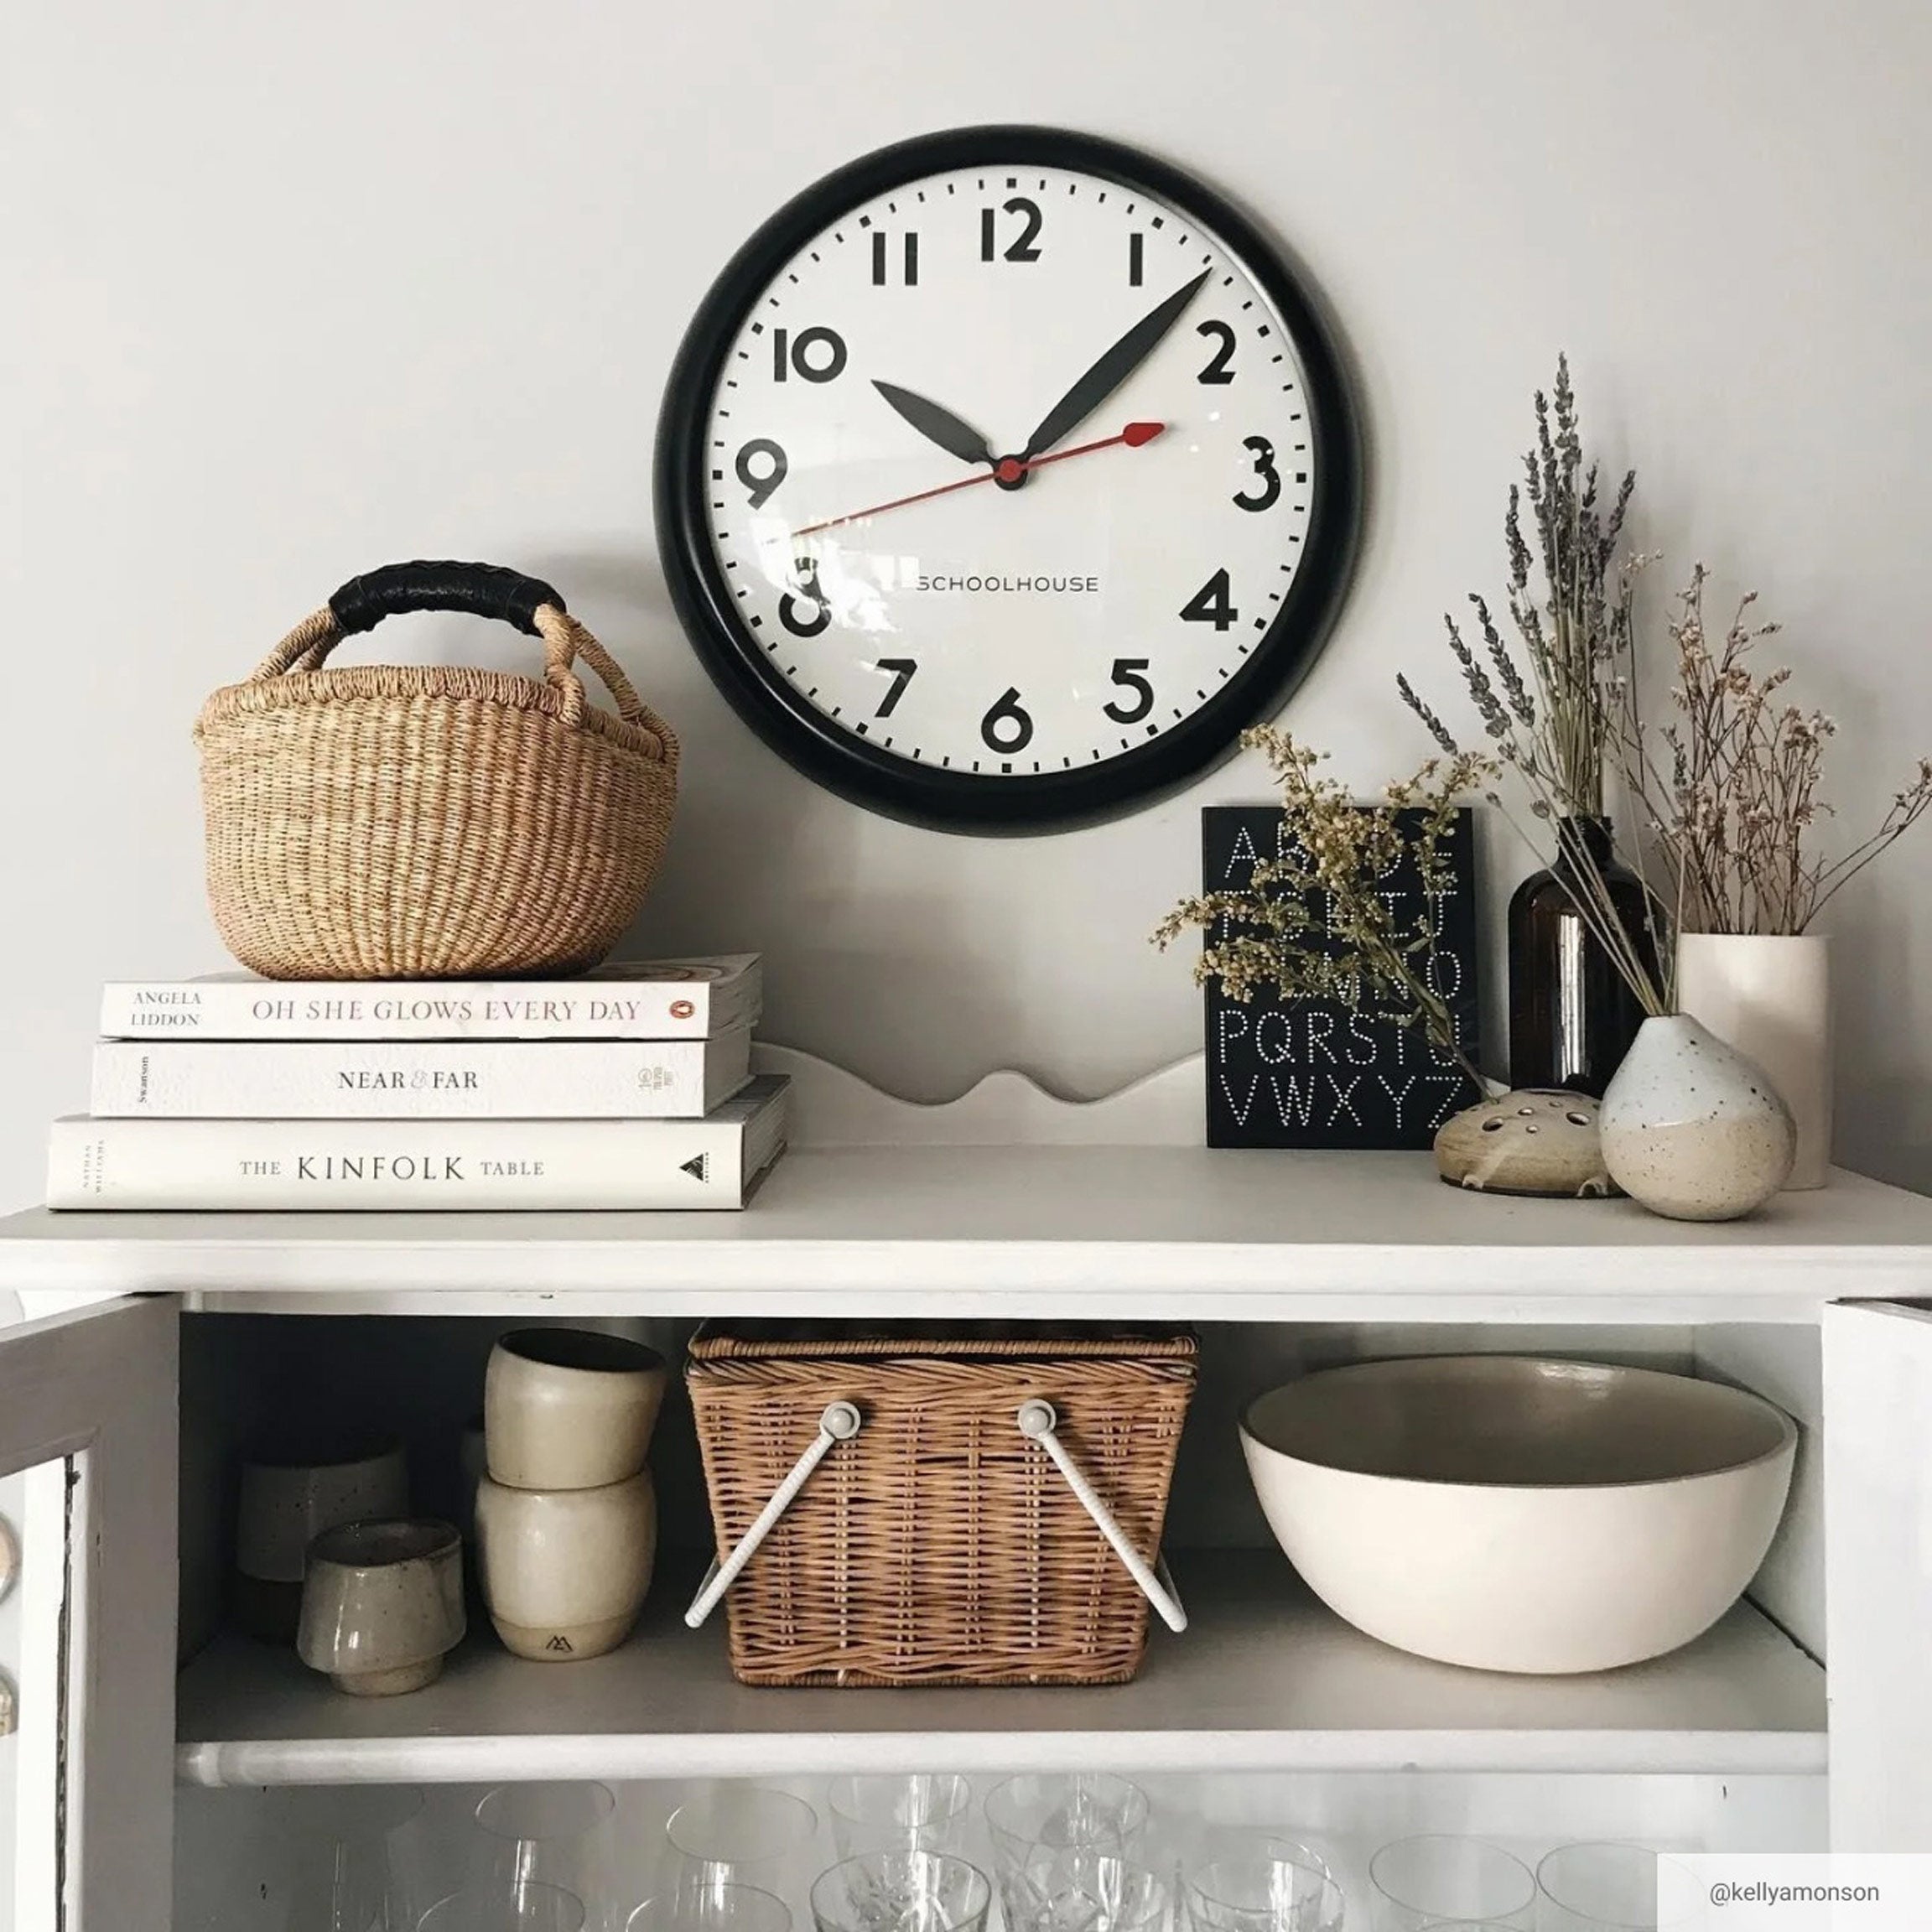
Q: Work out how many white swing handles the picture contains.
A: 2